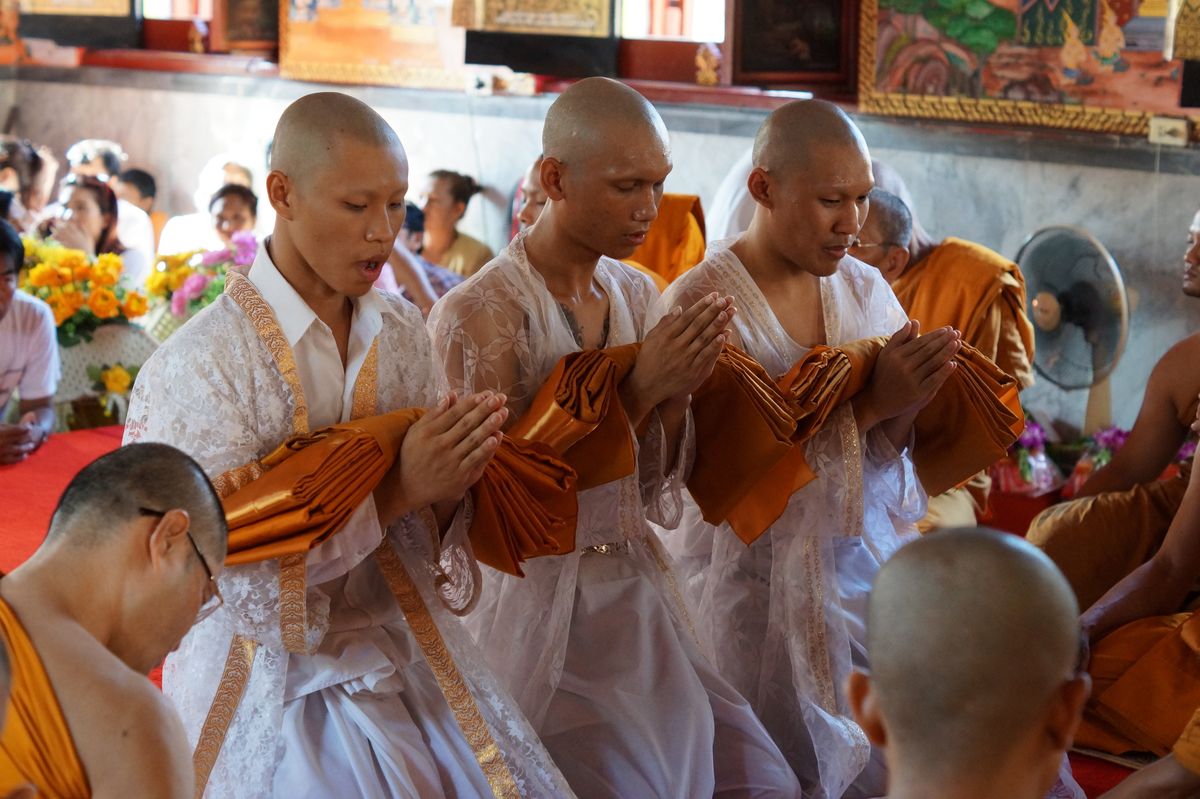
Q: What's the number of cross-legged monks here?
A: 2